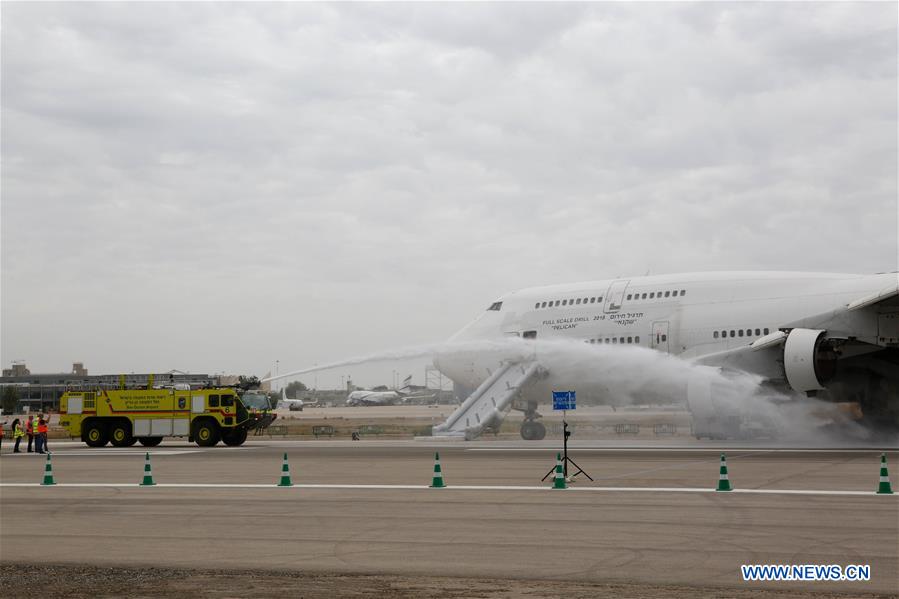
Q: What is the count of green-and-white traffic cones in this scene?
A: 7